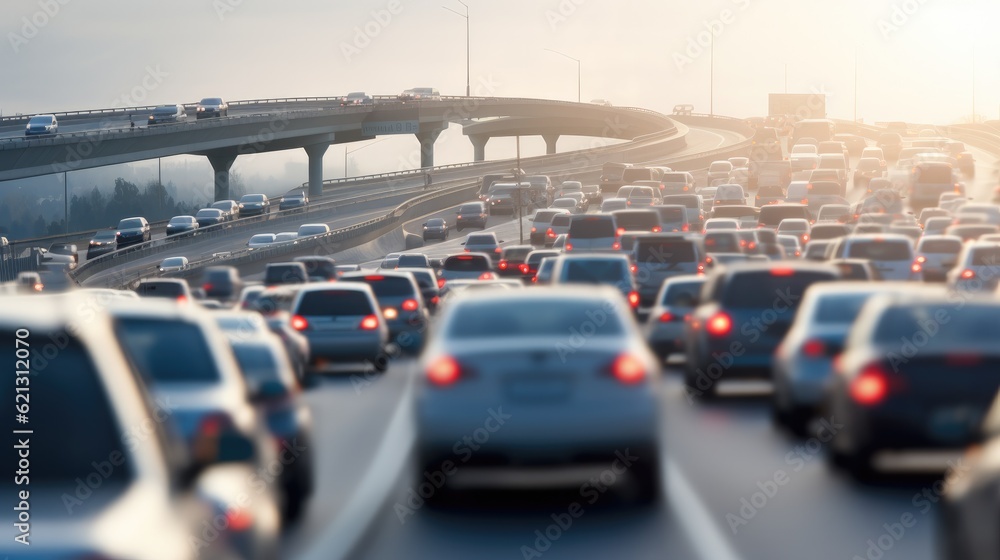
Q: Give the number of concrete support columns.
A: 5